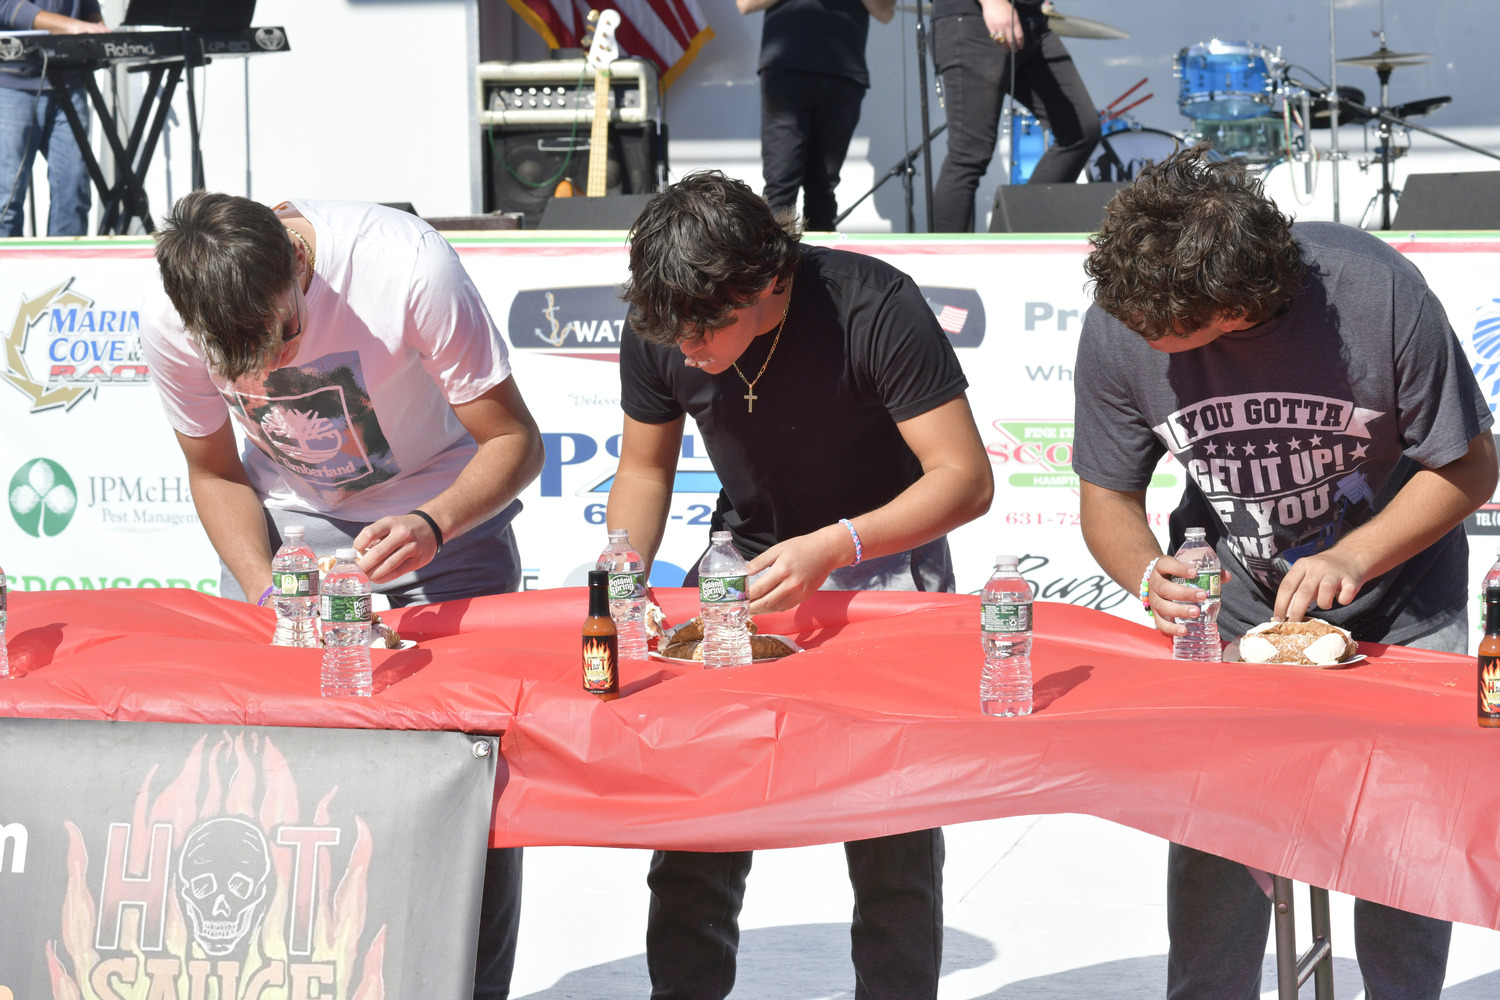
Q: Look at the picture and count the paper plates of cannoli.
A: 3